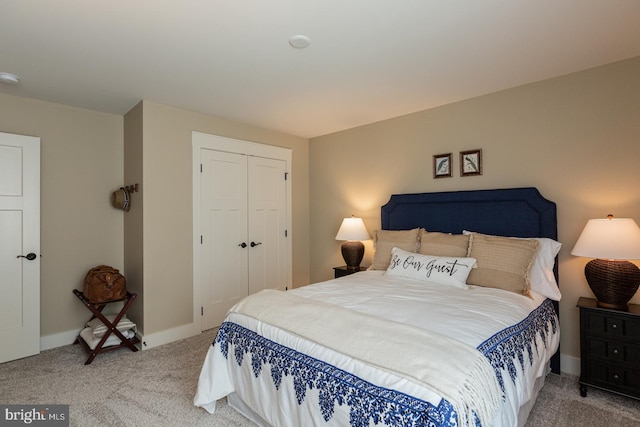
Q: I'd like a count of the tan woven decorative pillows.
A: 3